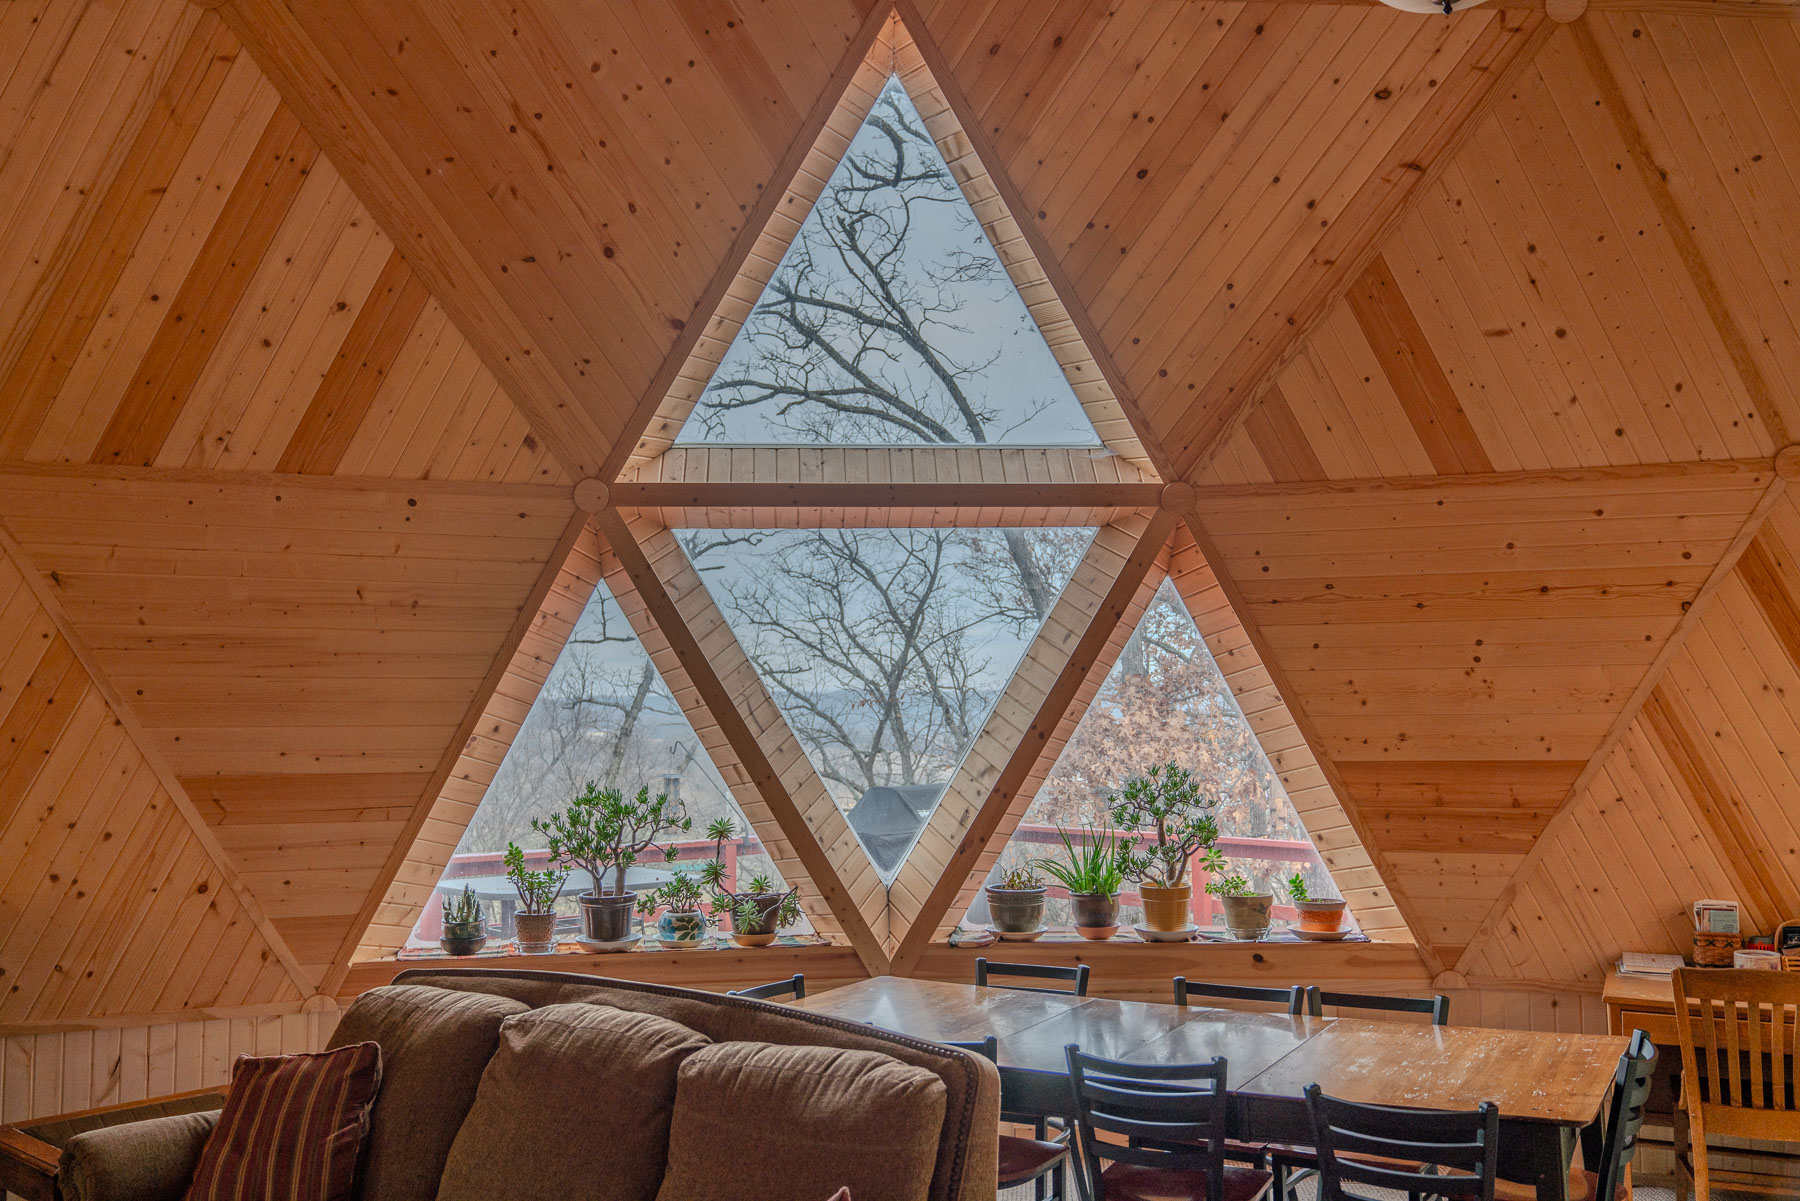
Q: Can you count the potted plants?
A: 10